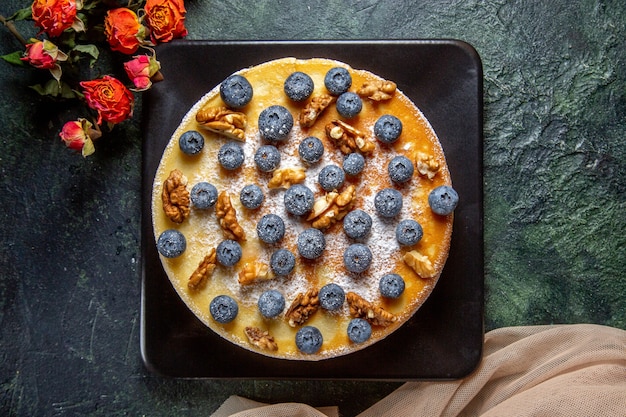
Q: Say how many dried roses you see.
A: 7